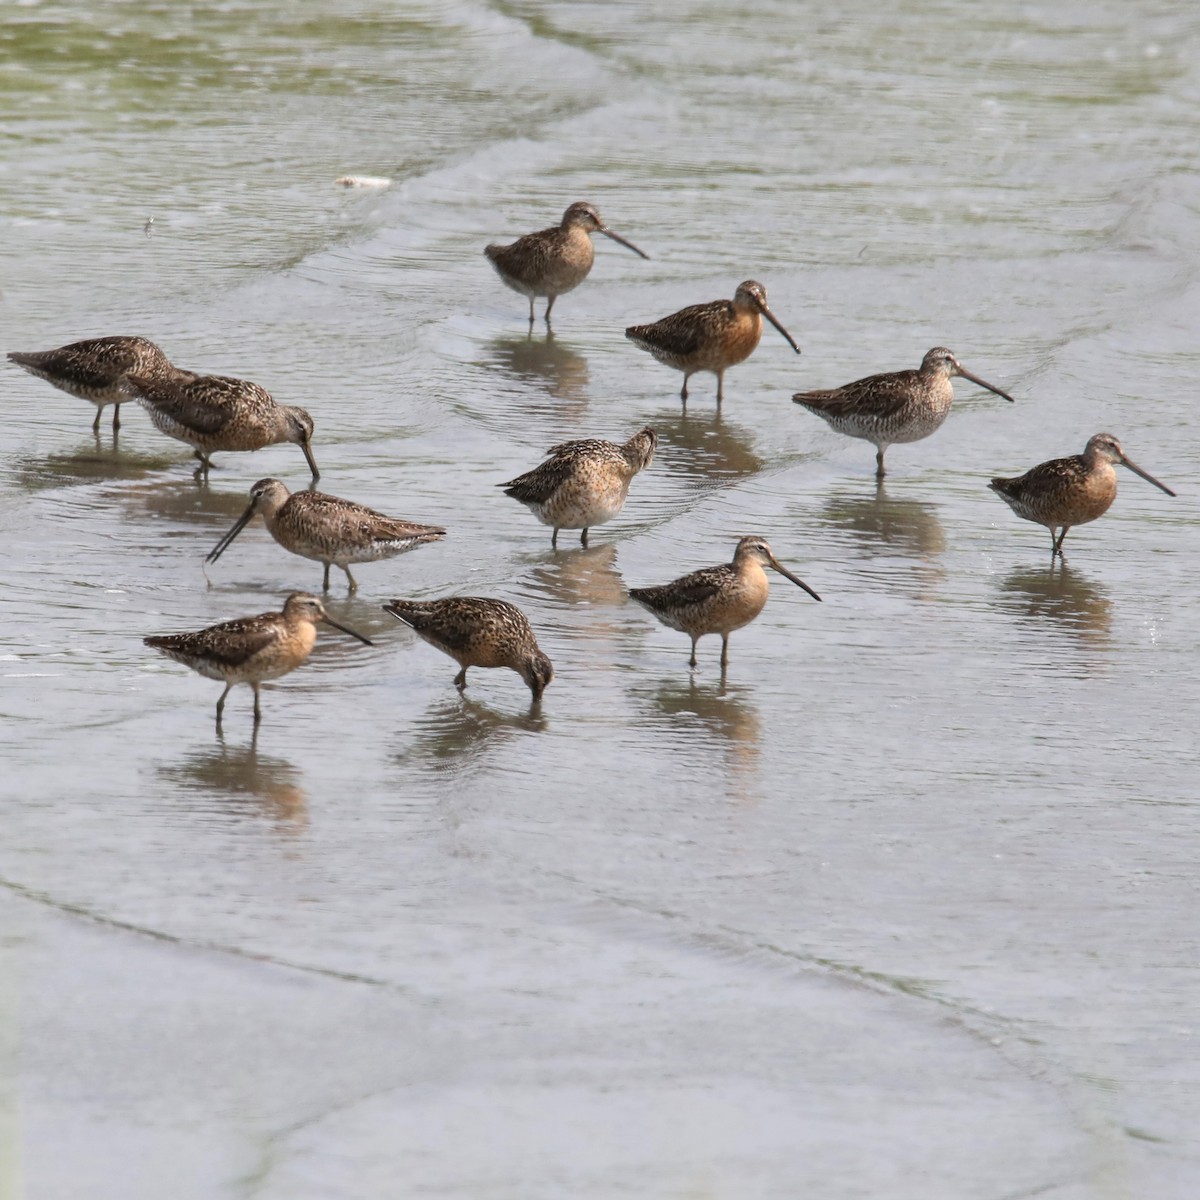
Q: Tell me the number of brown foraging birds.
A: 11